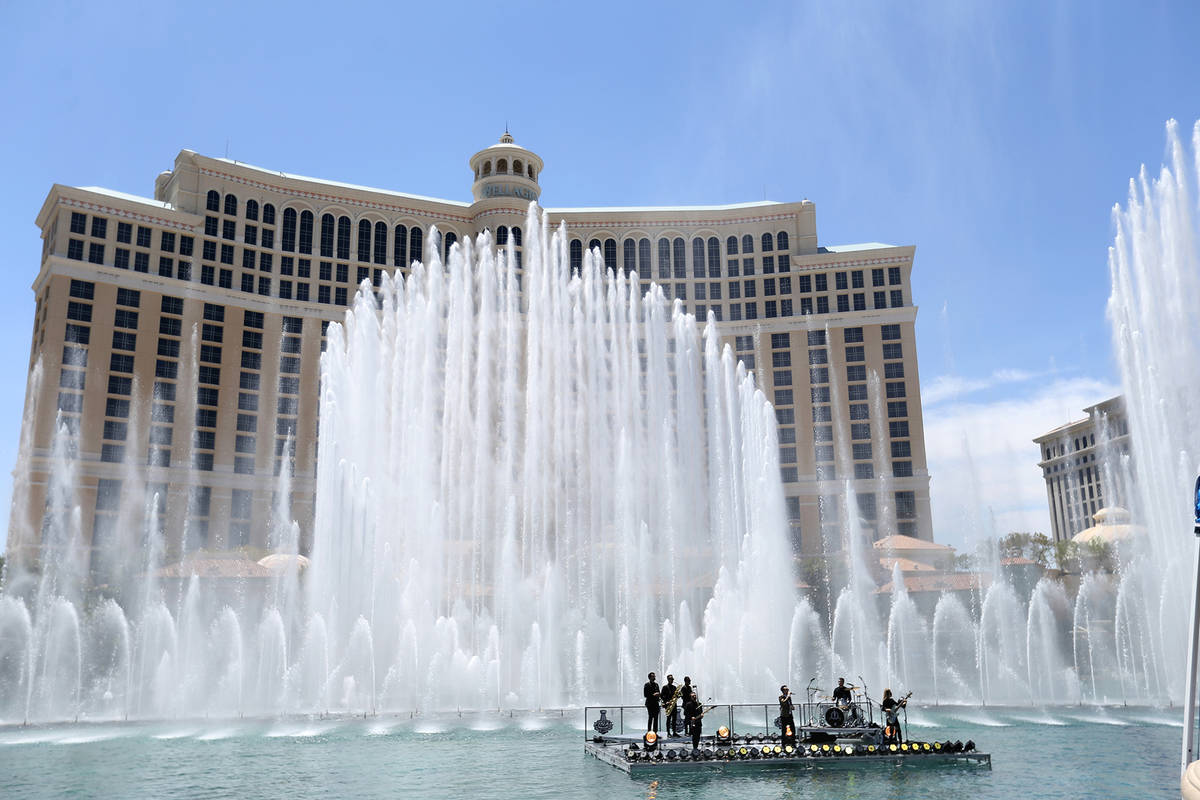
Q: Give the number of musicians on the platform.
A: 7